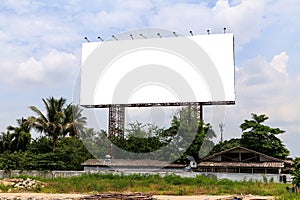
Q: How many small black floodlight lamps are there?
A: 10